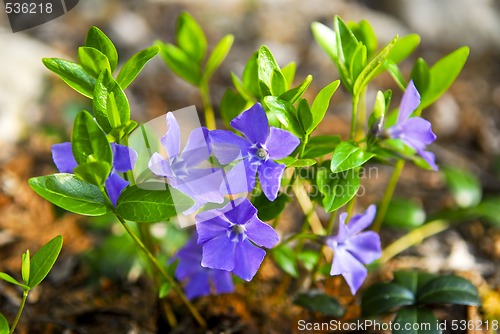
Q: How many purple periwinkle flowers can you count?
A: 7